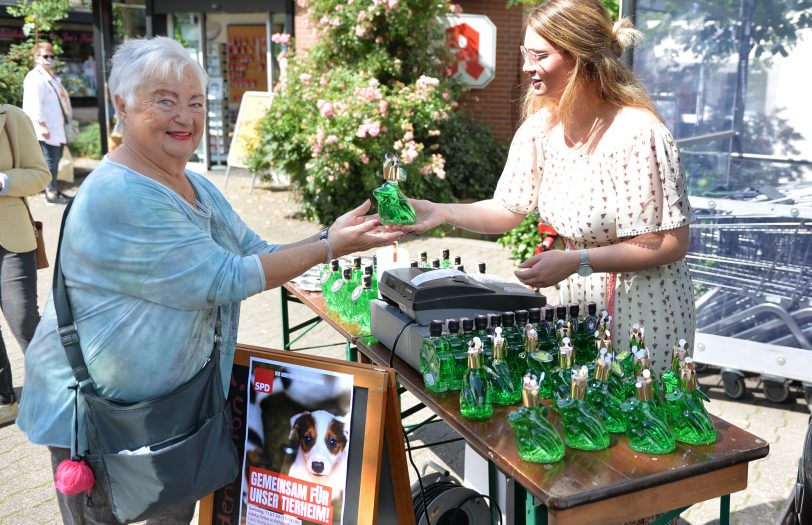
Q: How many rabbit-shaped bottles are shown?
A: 0